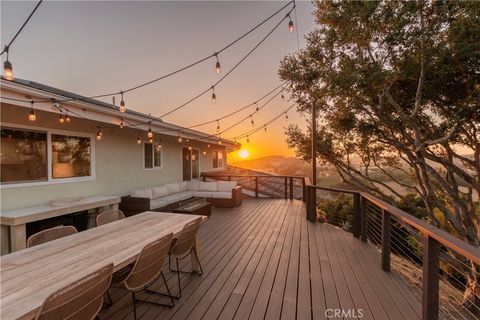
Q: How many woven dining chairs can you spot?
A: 5